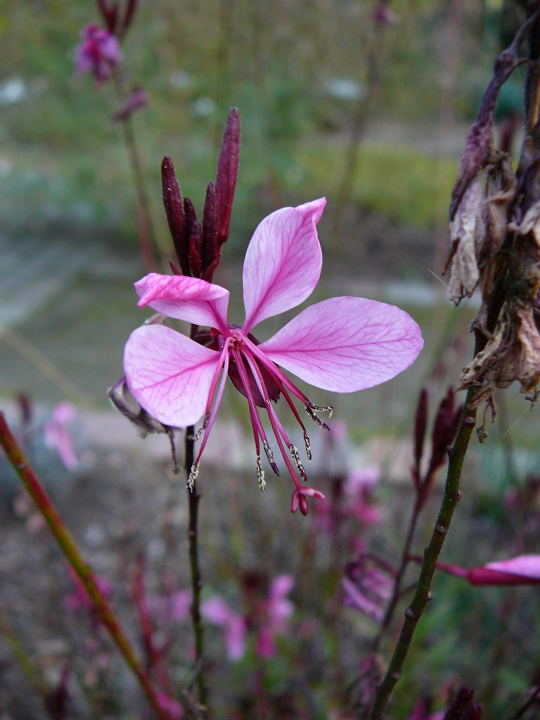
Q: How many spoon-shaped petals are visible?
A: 4